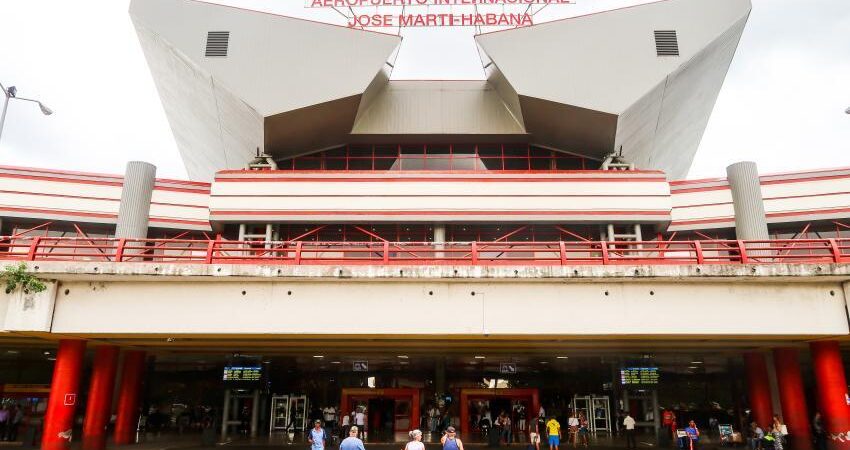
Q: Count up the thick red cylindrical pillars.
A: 6